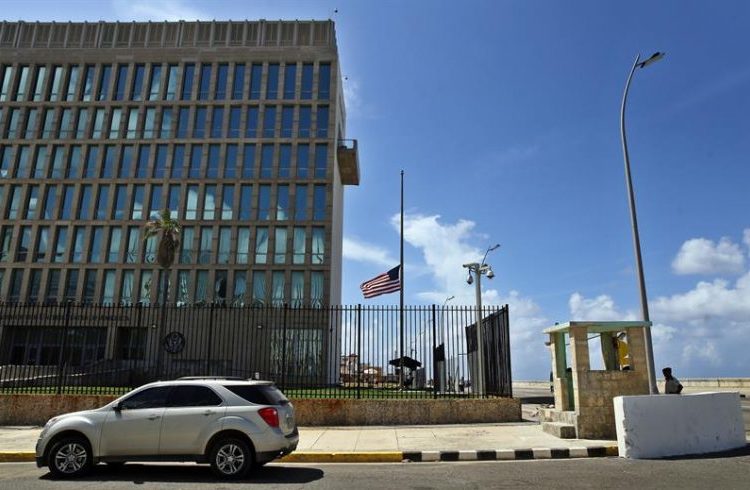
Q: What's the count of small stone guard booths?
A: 1